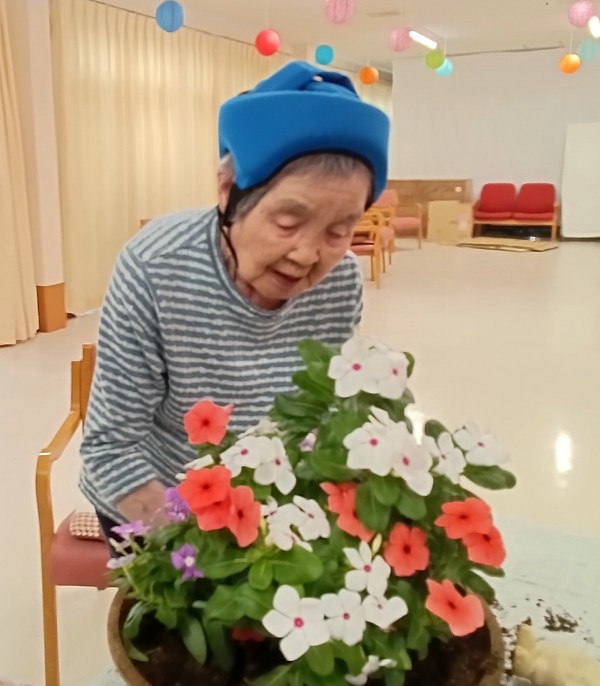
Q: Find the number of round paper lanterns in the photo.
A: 11